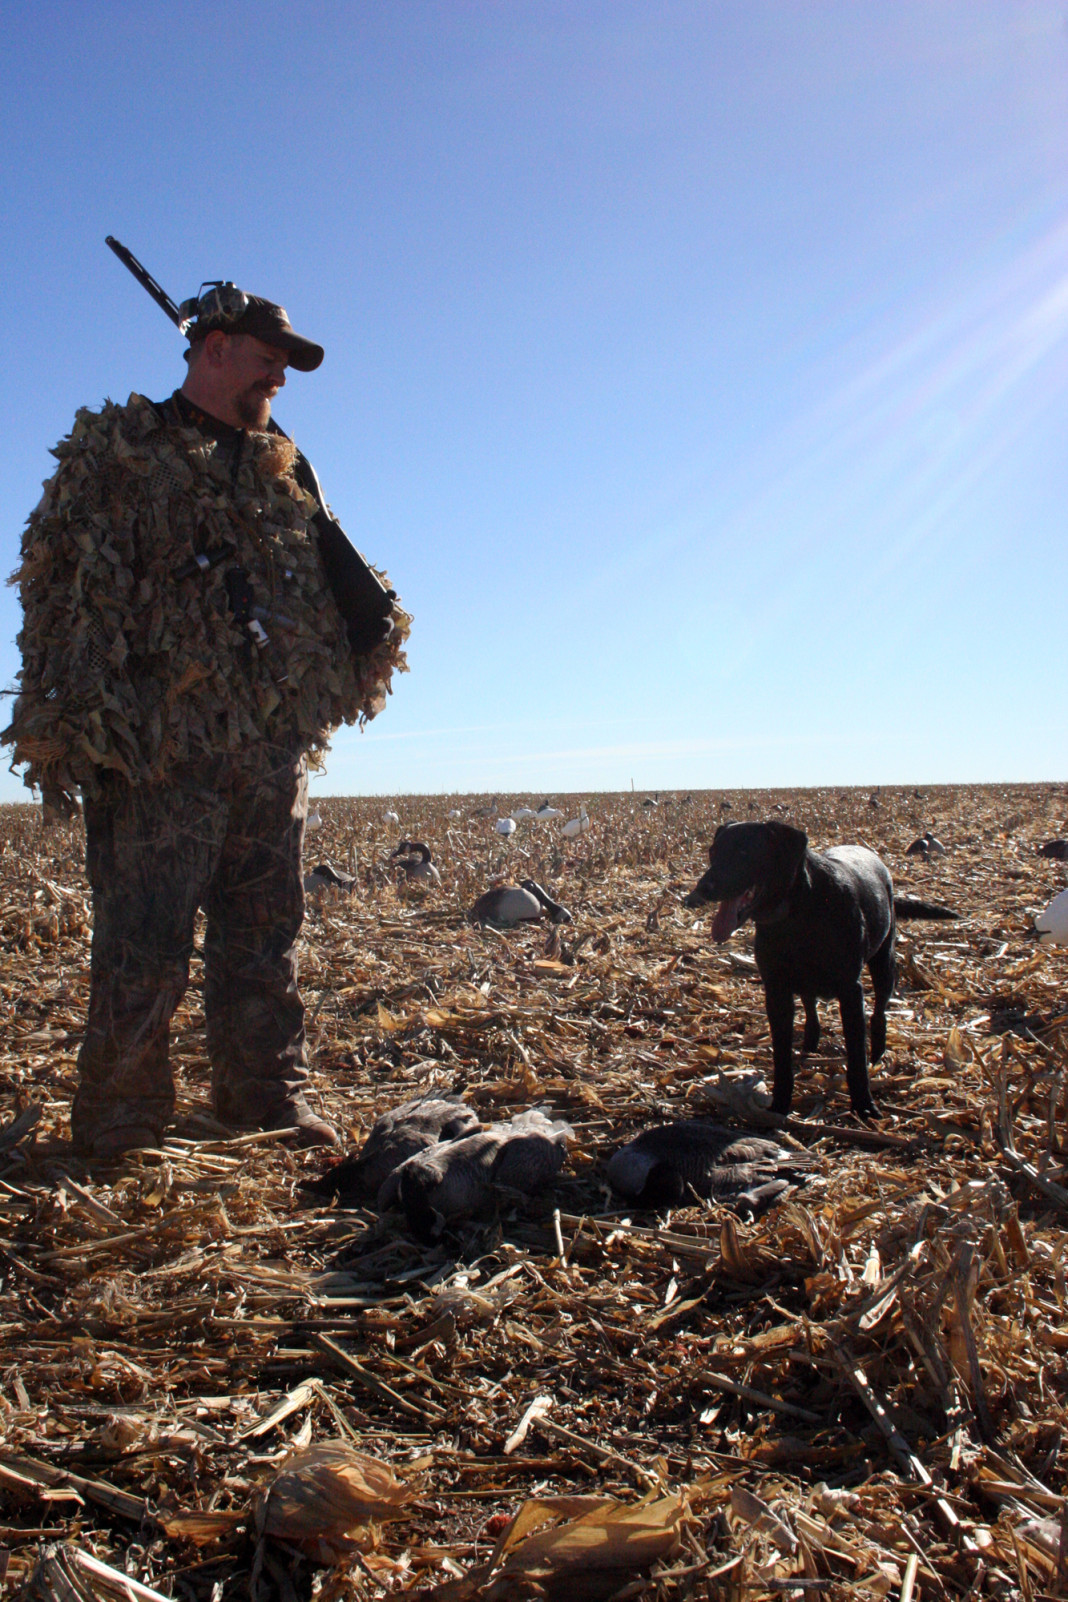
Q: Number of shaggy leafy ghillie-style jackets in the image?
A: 1